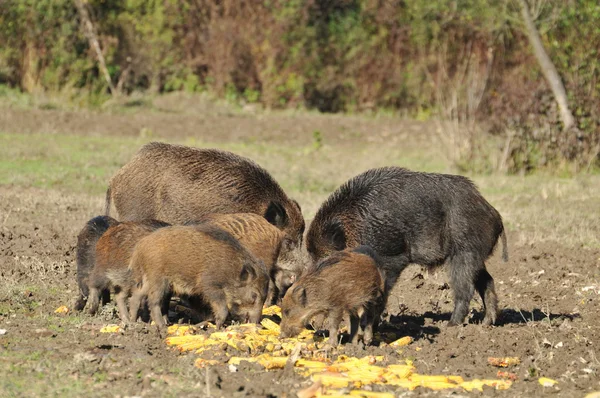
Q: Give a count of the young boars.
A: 5